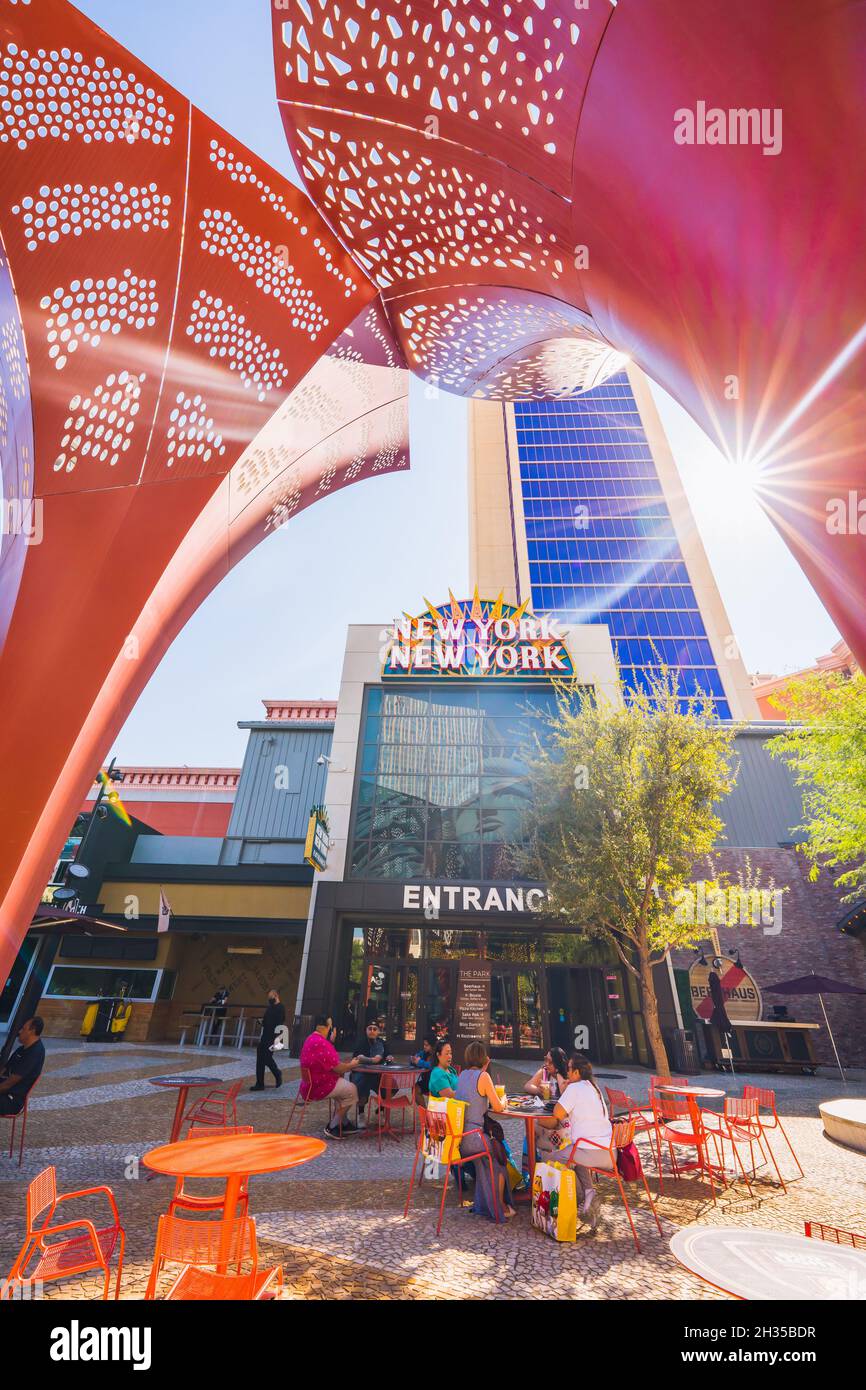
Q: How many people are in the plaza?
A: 10